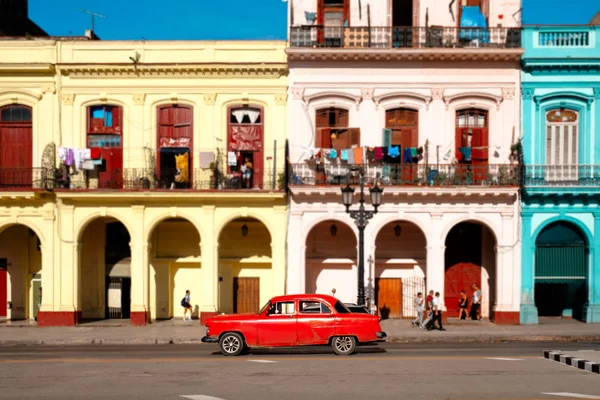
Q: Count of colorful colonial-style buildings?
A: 3